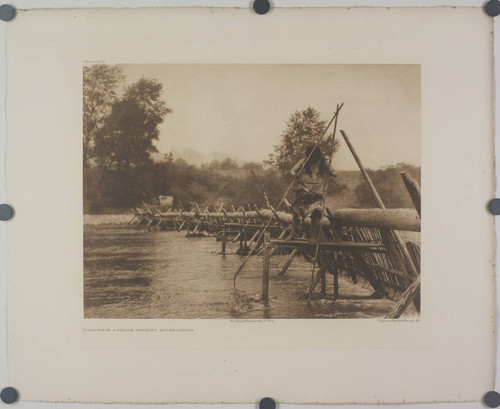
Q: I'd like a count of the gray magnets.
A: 8